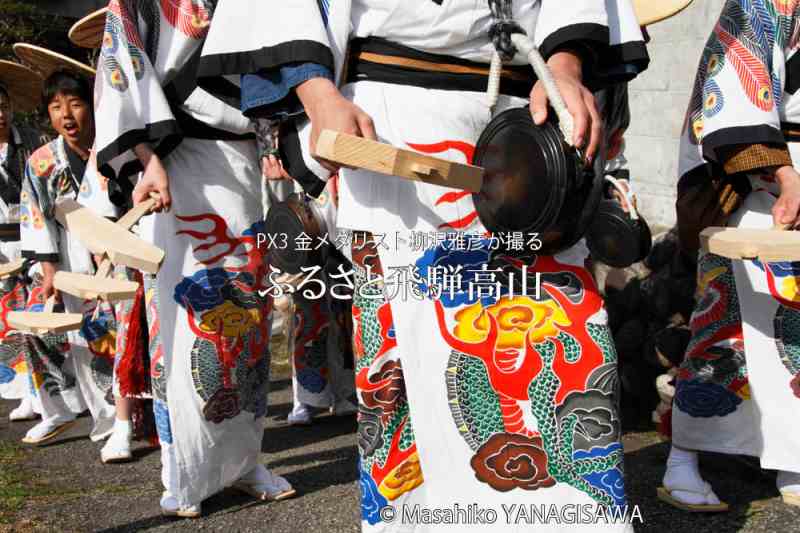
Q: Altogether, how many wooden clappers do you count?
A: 6